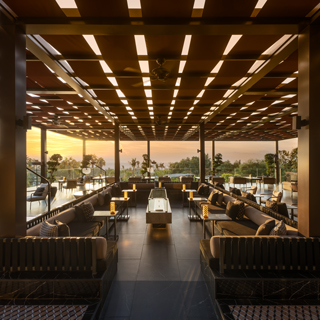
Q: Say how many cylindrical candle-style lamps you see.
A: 7